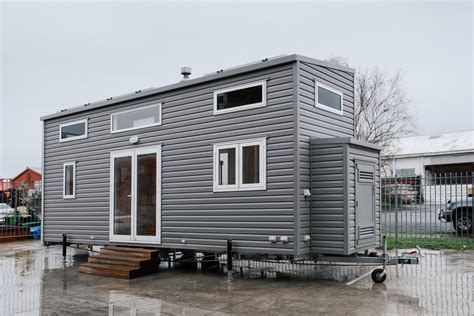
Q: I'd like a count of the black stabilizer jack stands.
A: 2